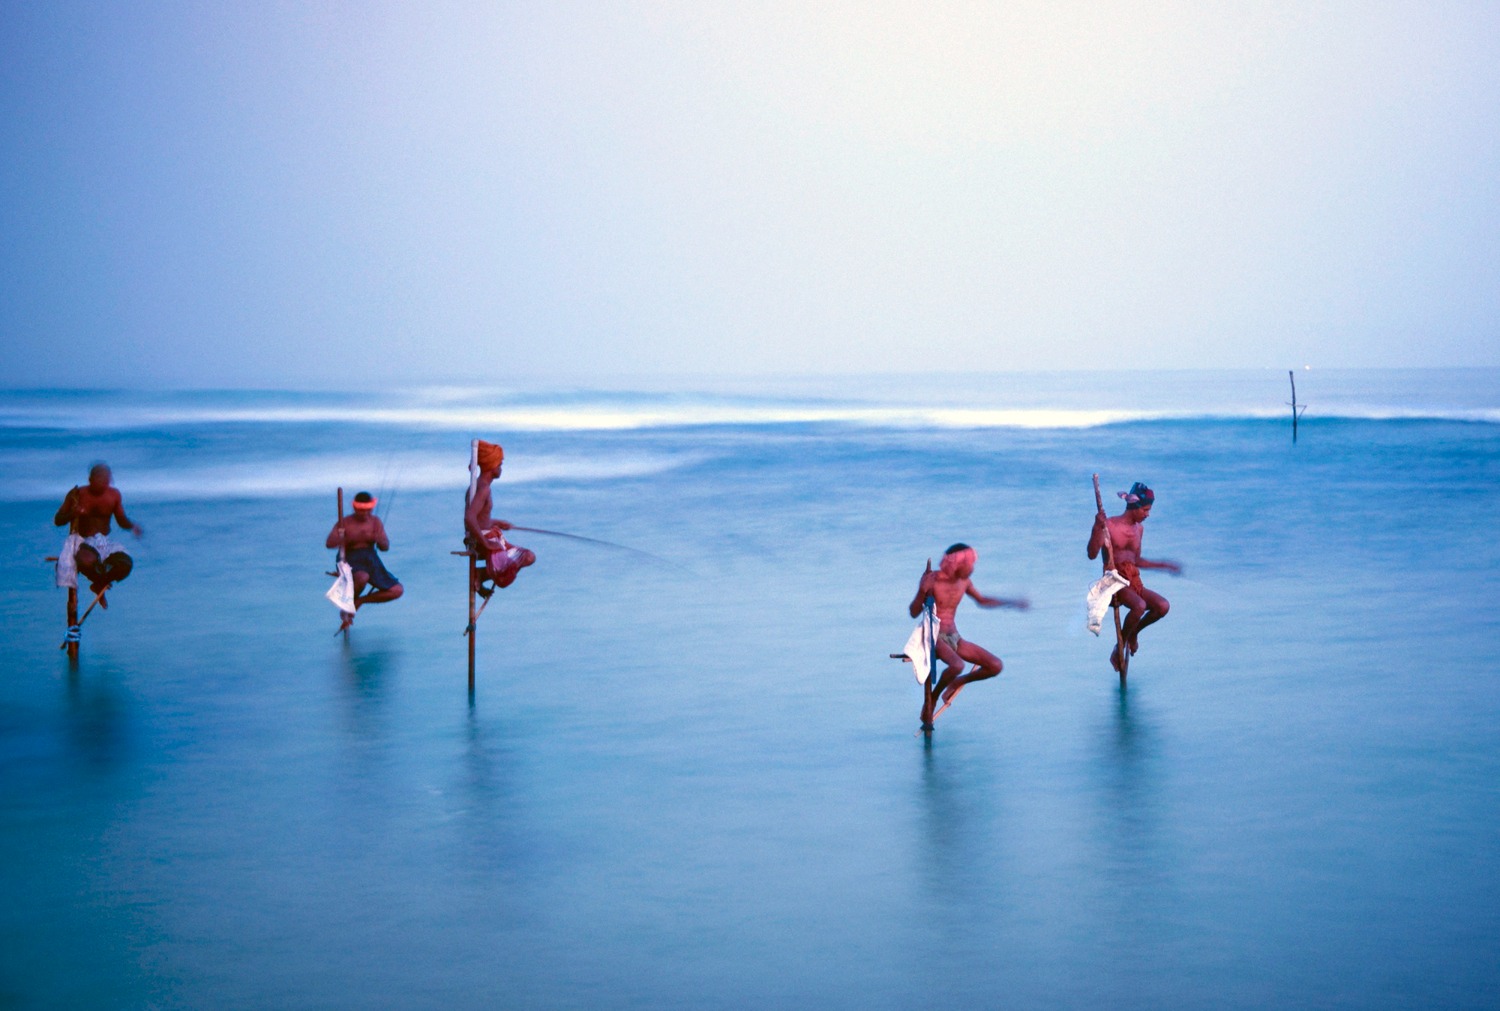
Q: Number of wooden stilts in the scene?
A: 6